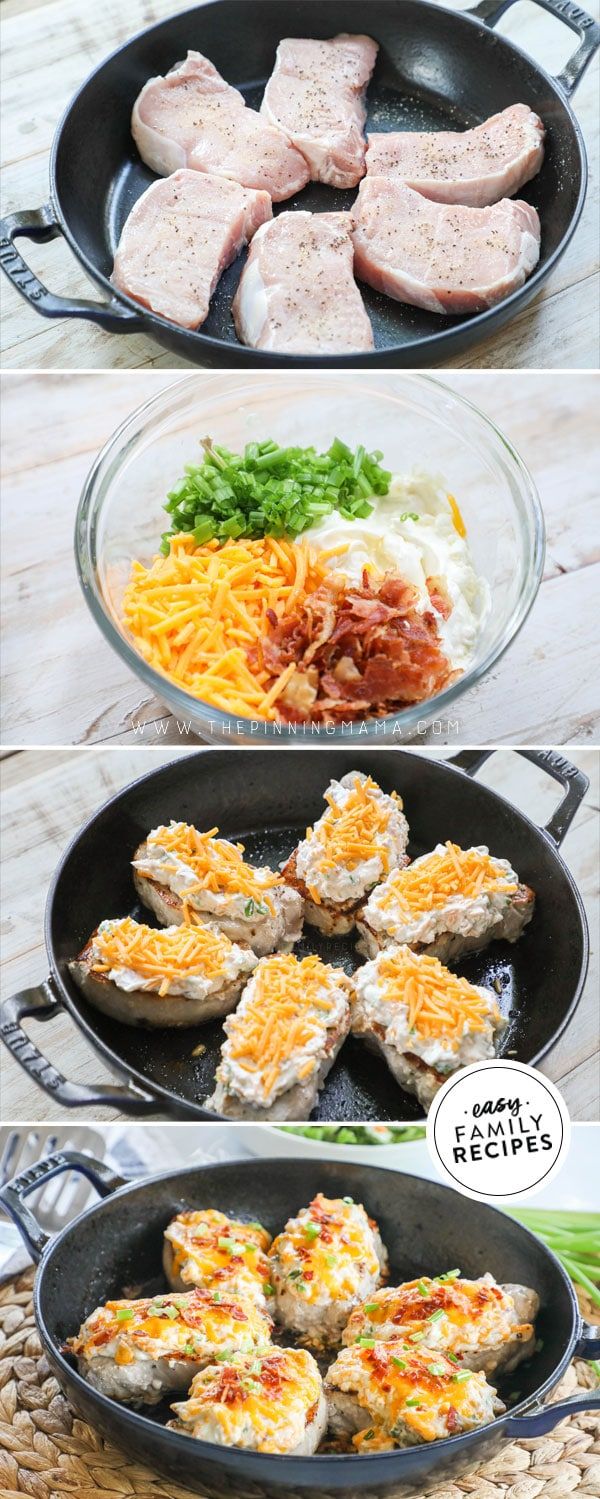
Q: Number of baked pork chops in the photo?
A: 6